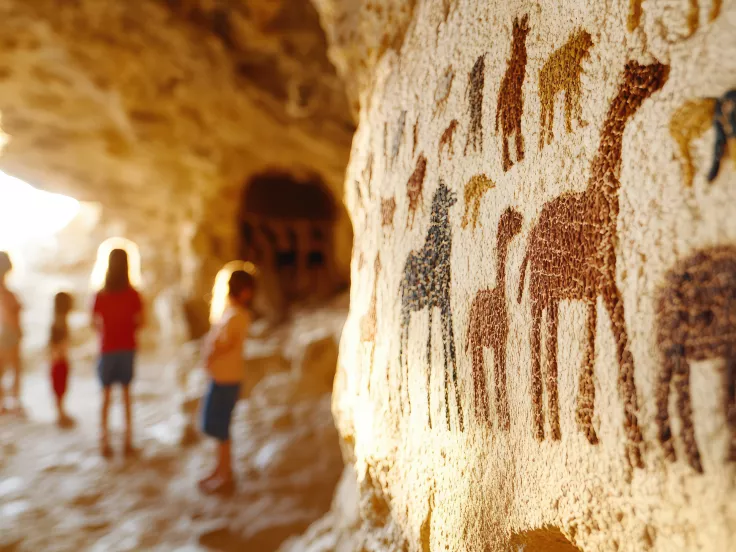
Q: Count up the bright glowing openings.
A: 1